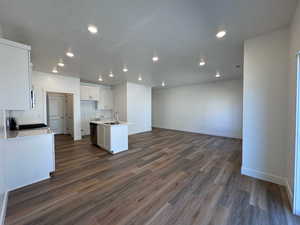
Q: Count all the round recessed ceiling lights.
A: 13